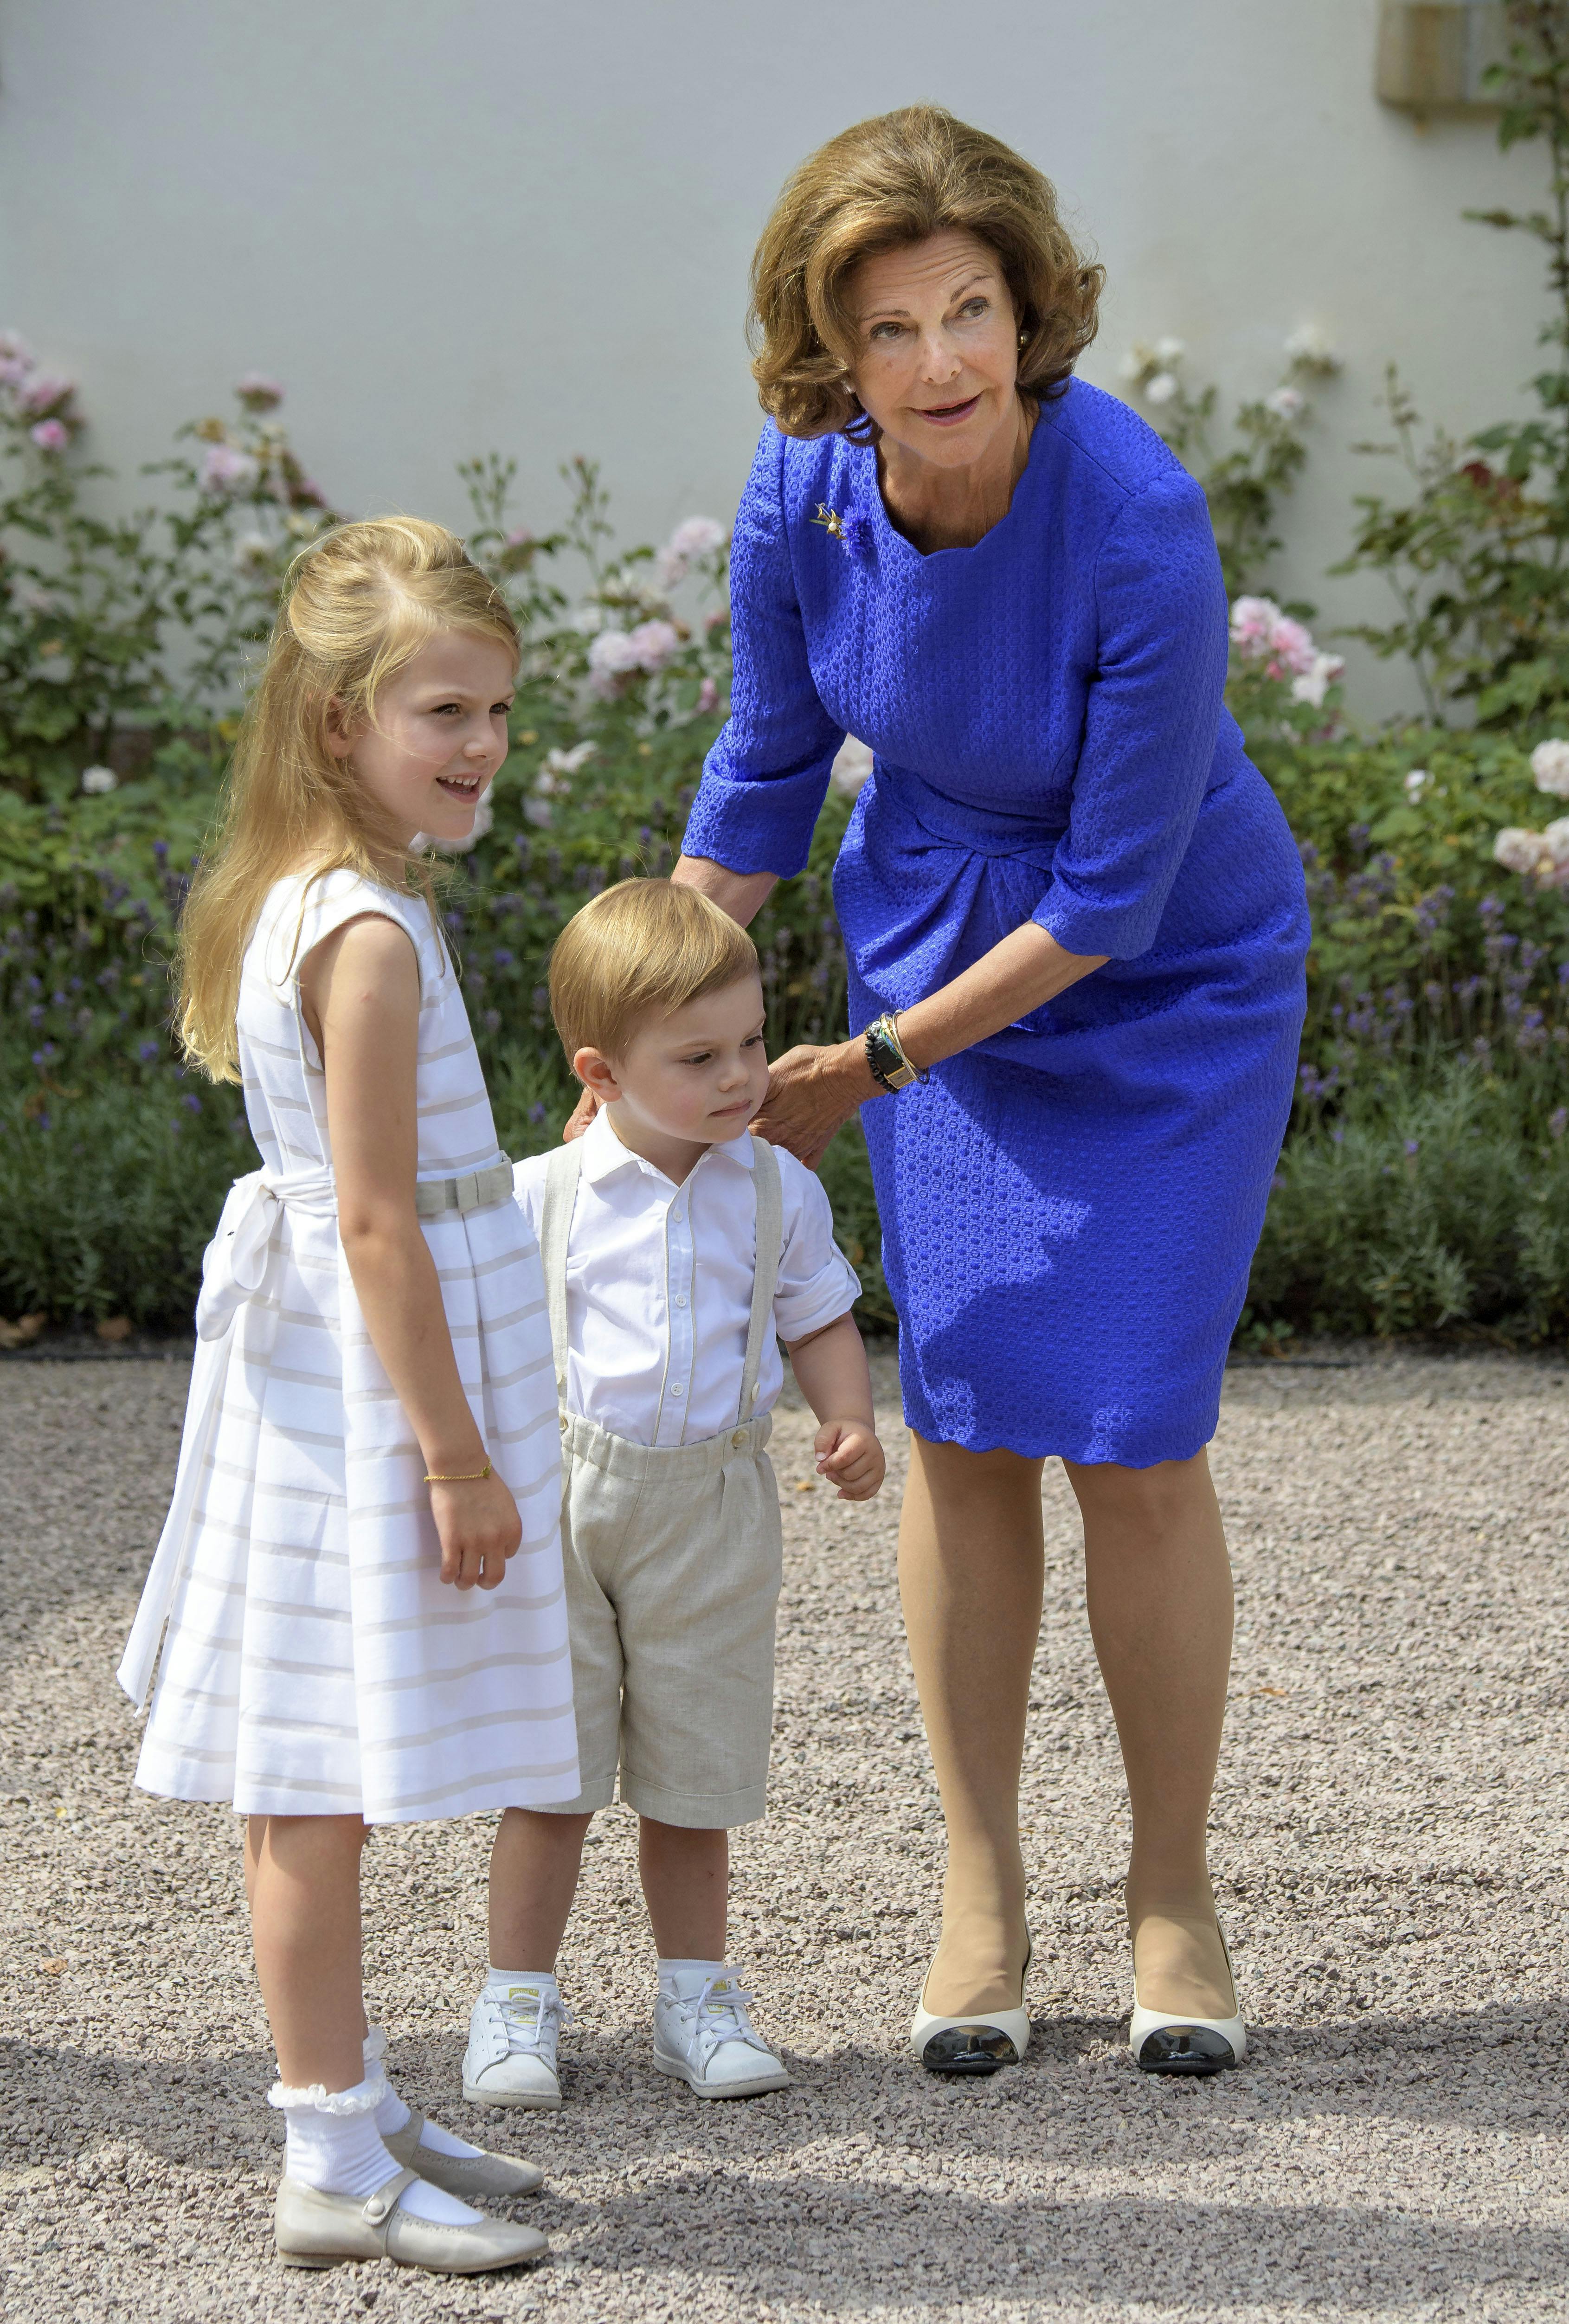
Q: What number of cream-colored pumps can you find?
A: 2